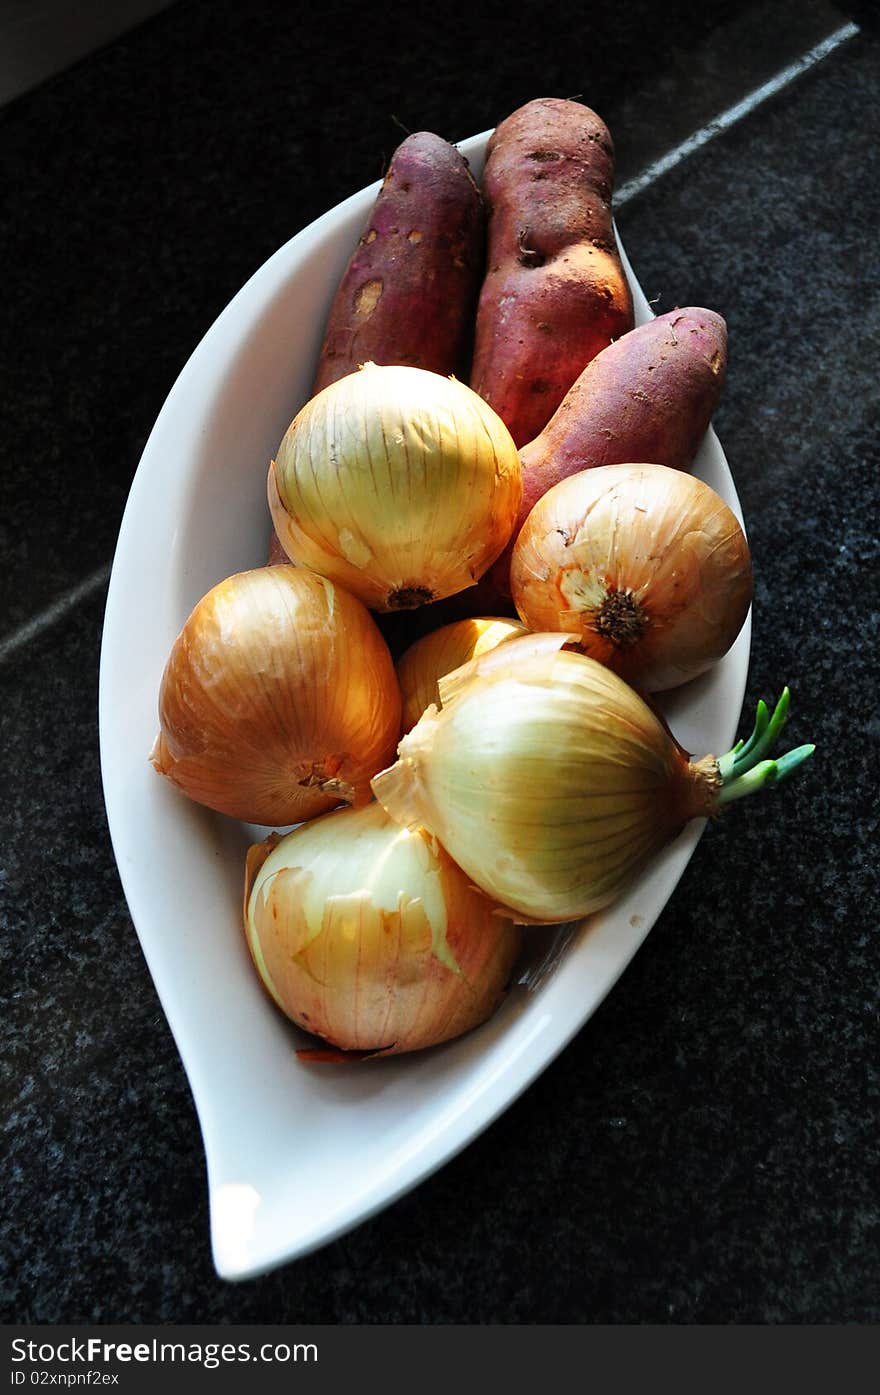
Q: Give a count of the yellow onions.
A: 6